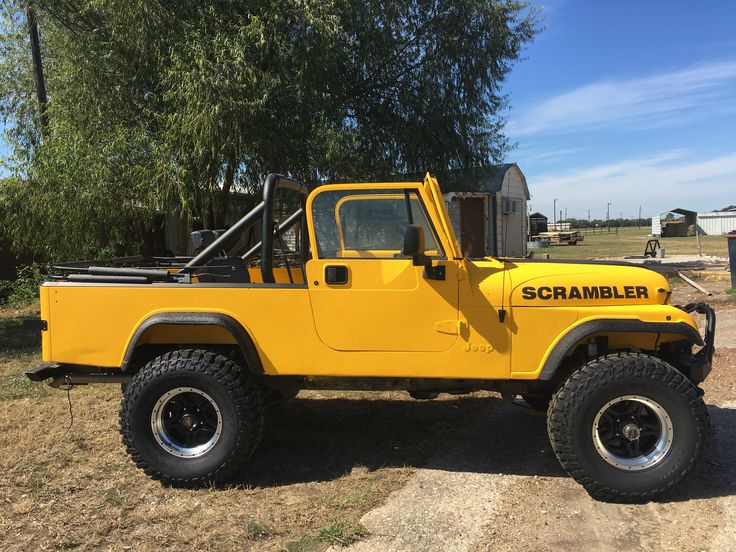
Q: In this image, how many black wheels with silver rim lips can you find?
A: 2